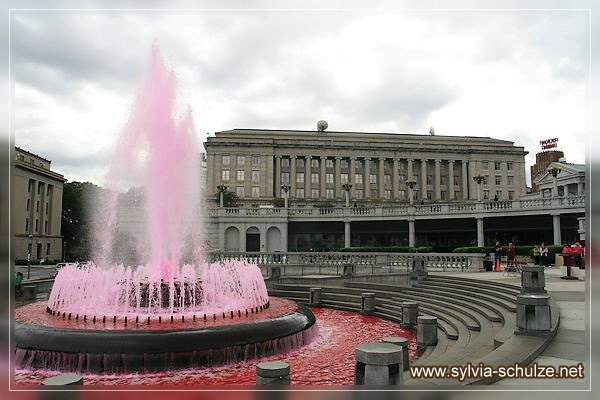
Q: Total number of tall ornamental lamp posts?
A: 6